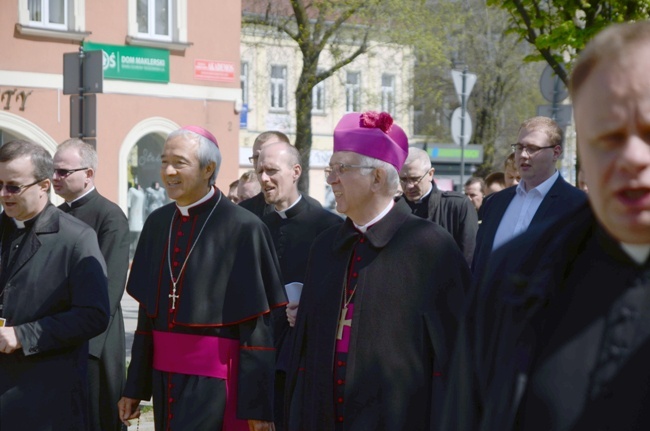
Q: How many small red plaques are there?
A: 1